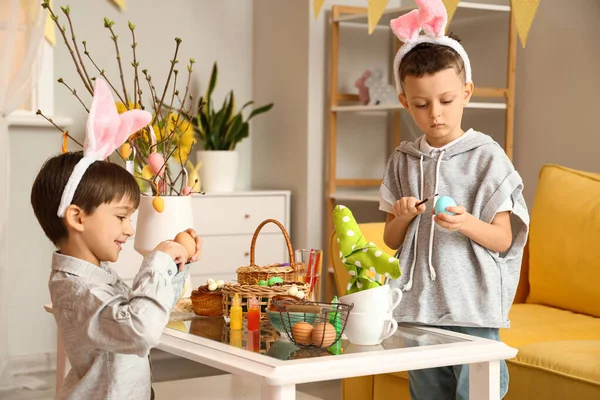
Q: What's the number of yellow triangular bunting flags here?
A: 6